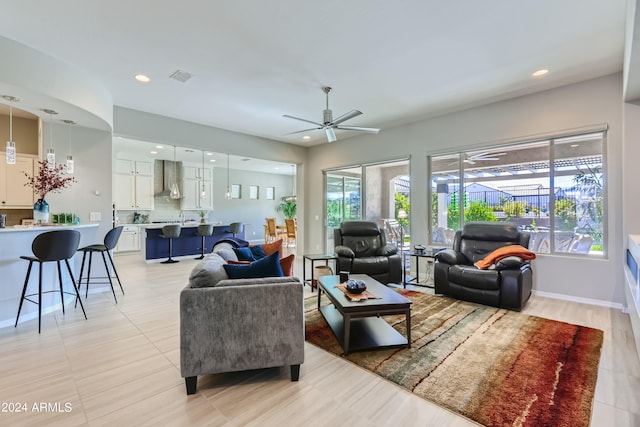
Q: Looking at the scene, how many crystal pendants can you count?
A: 3